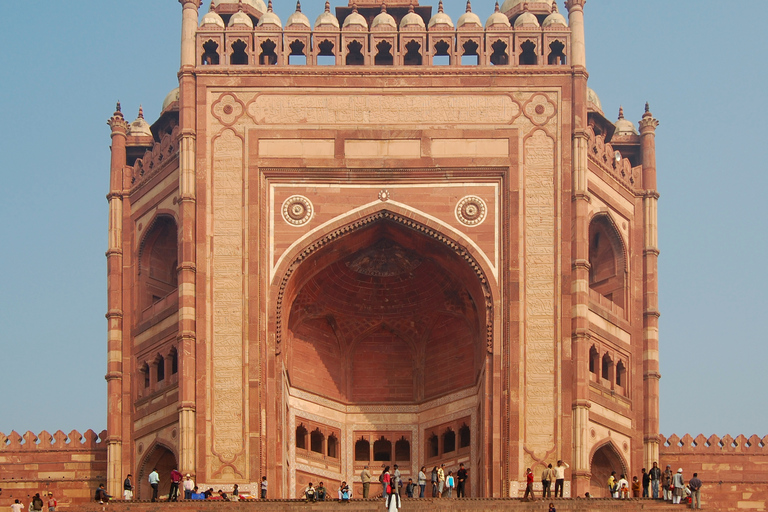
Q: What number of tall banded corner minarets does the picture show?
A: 4